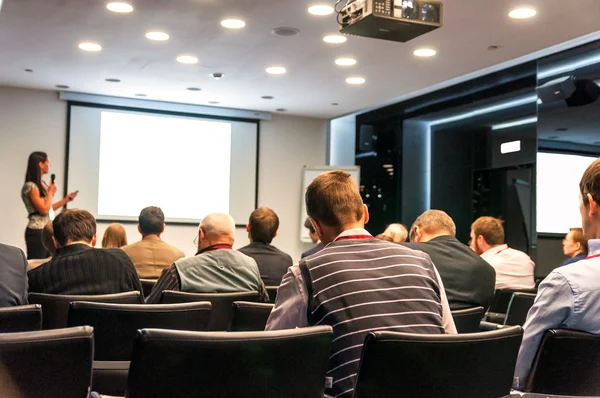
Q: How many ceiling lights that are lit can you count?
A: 12